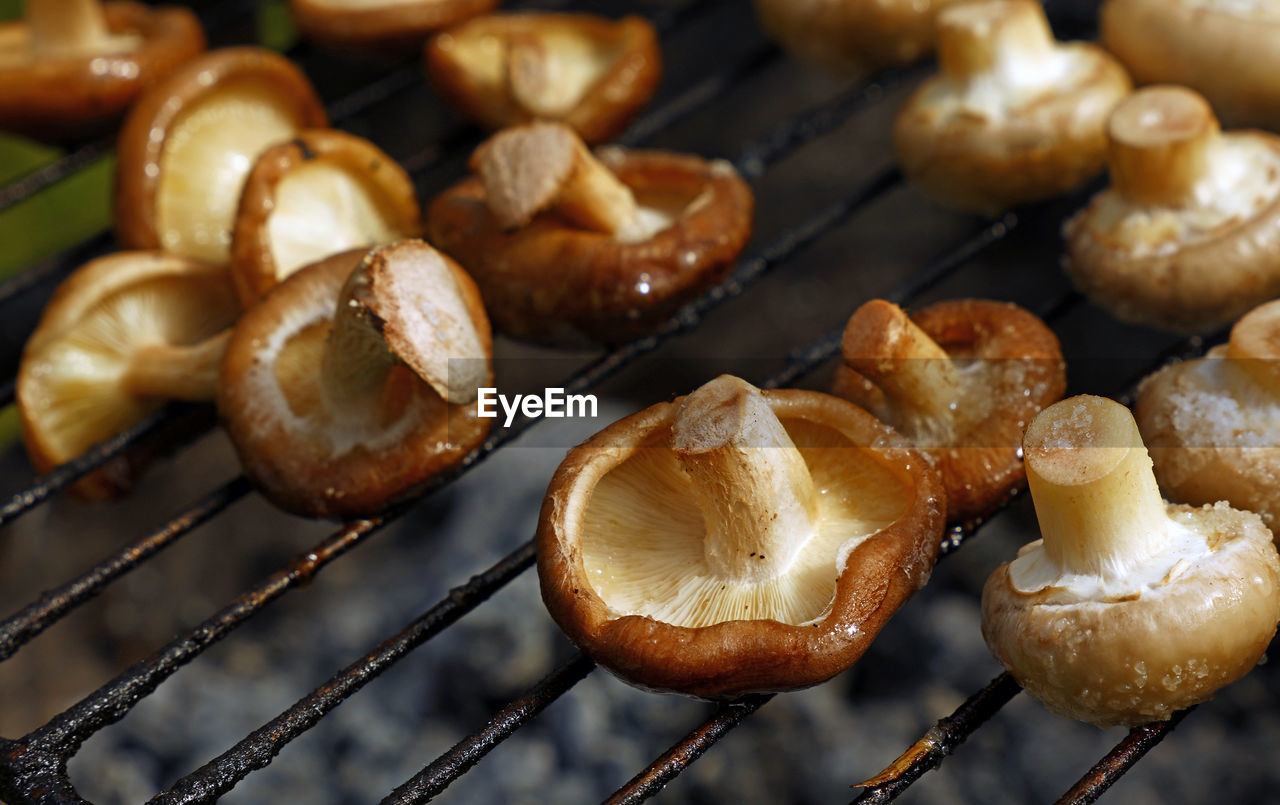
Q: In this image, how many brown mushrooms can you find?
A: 10